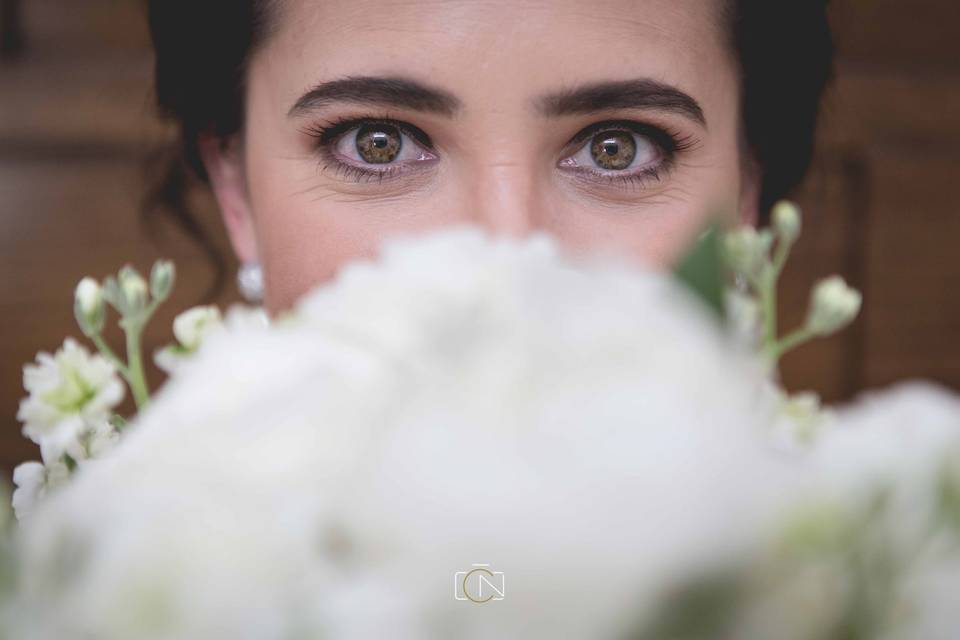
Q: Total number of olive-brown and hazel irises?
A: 2